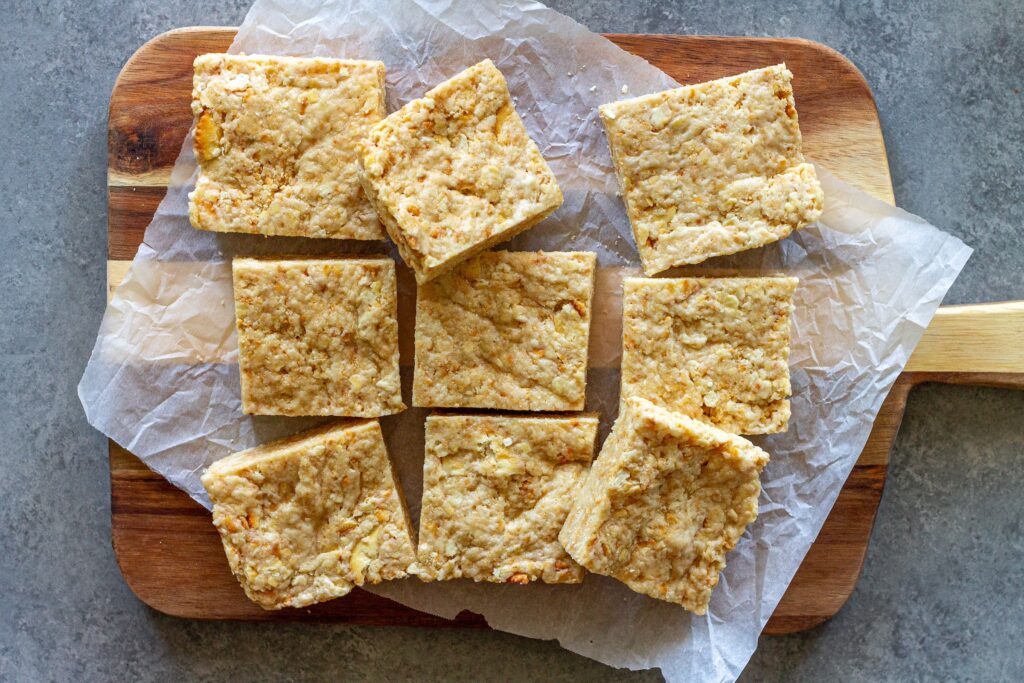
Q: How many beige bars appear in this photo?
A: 9